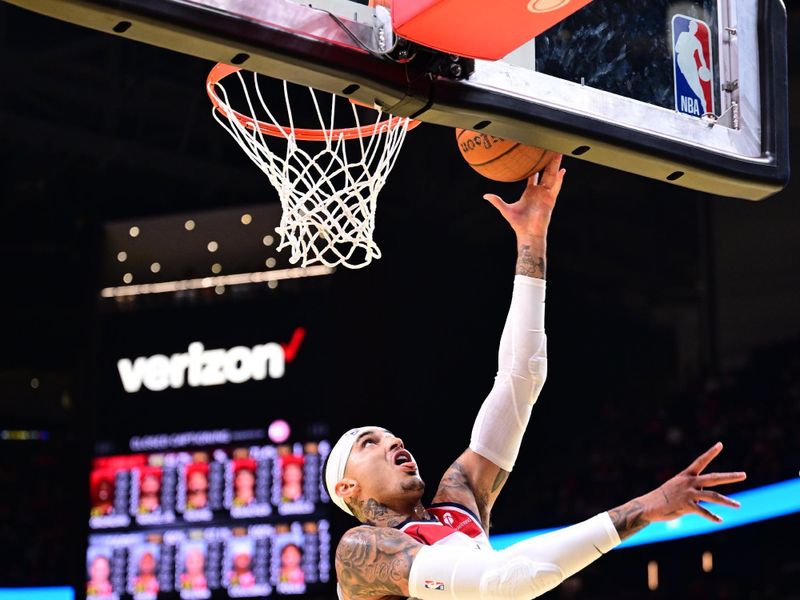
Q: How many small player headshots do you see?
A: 10